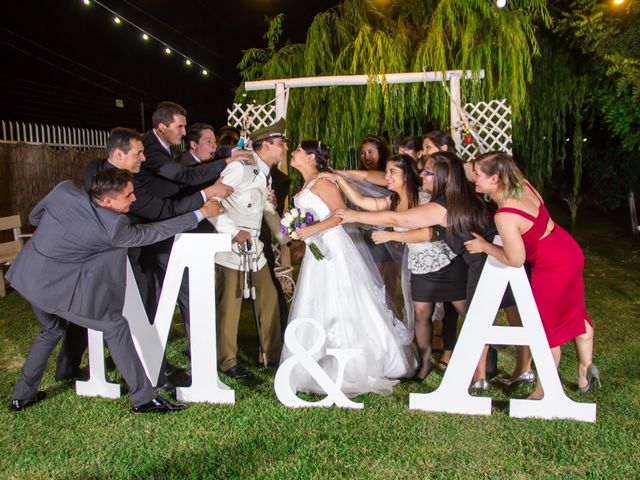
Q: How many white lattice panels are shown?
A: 2